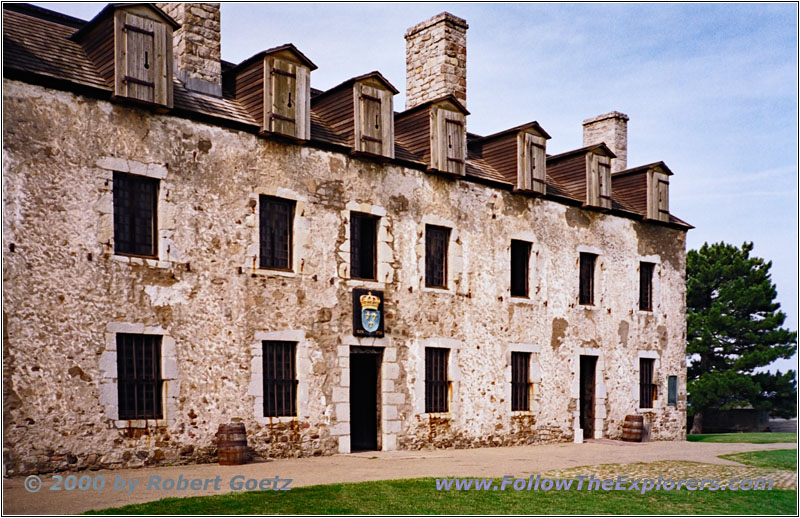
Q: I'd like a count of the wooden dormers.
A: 7